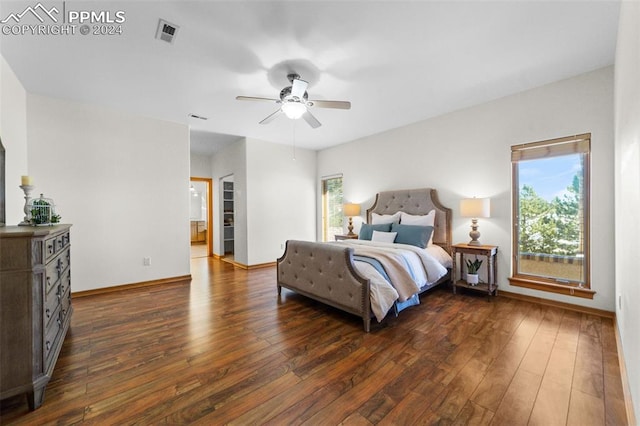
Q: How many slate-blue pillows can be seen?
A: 2